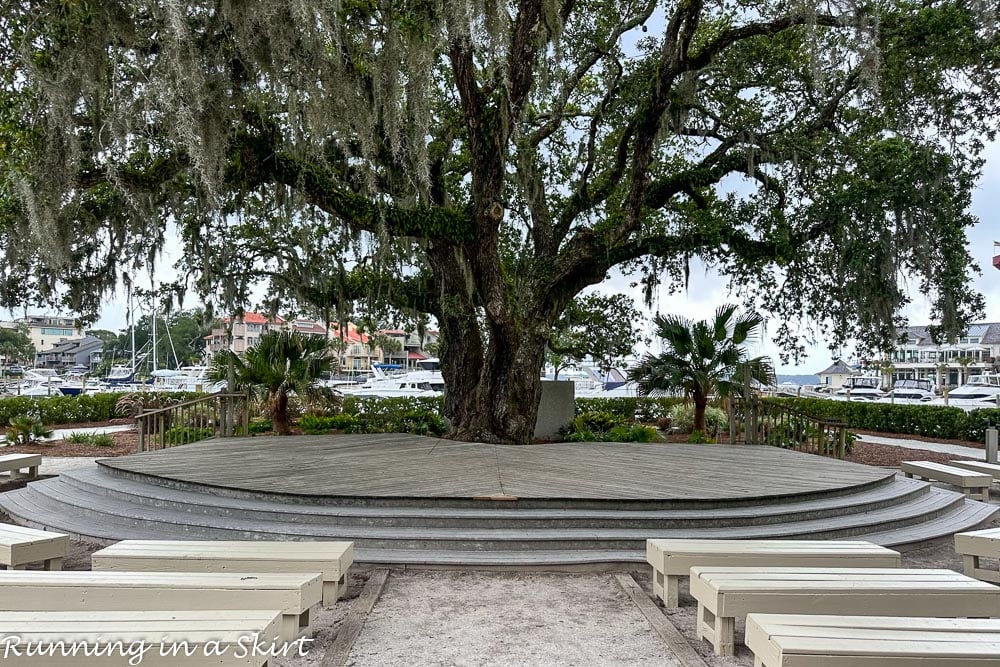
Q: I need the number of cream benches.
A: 11